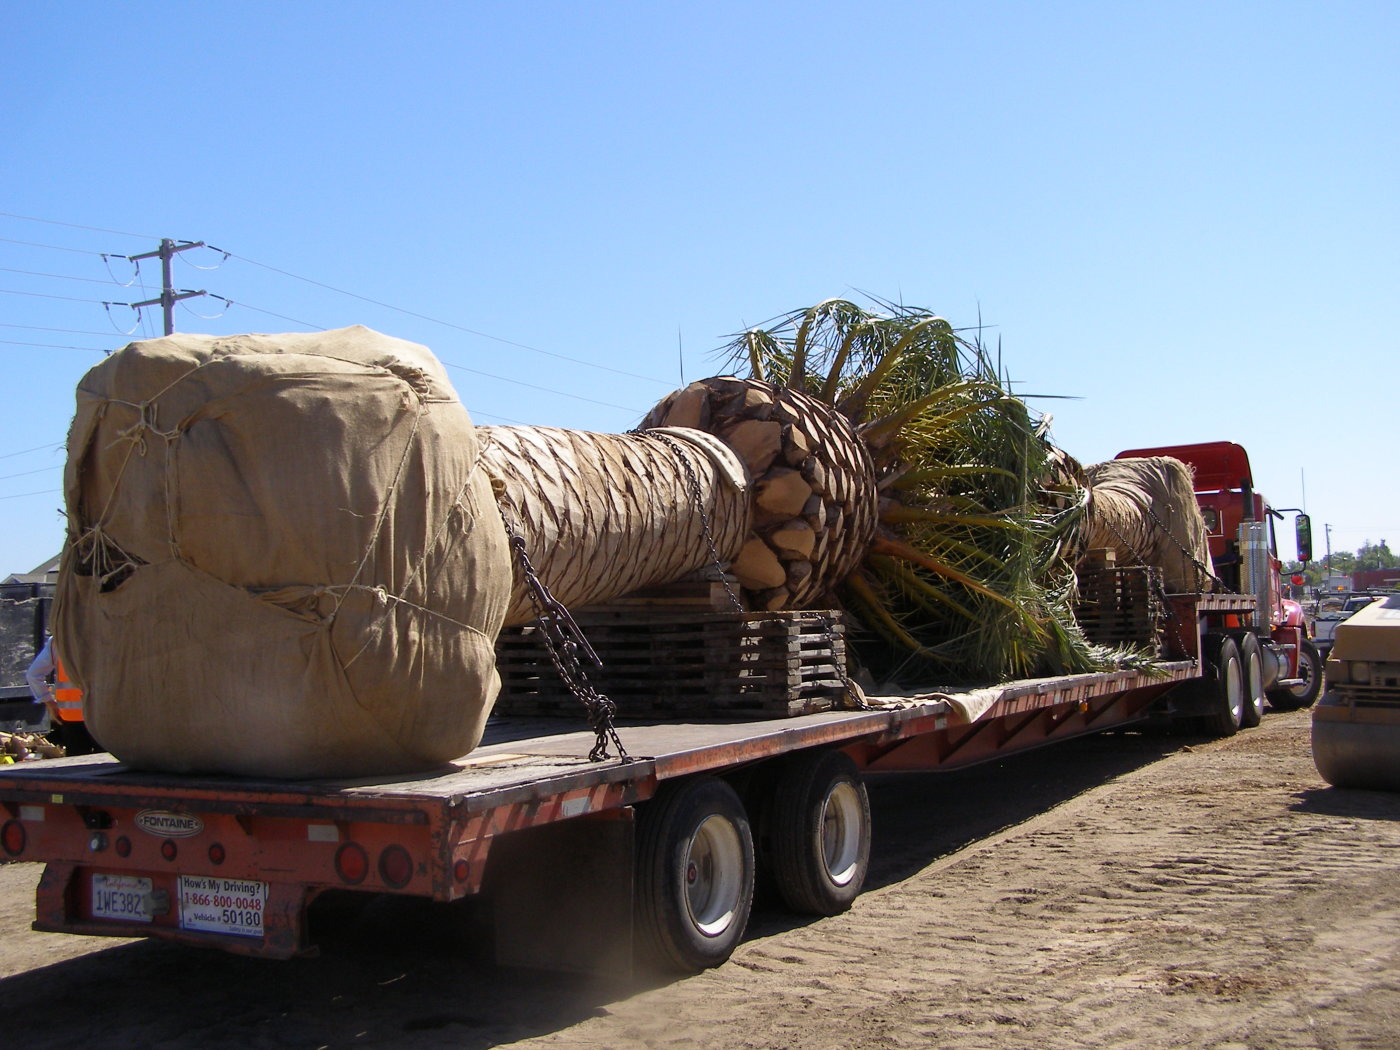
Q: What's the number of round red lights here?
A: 7